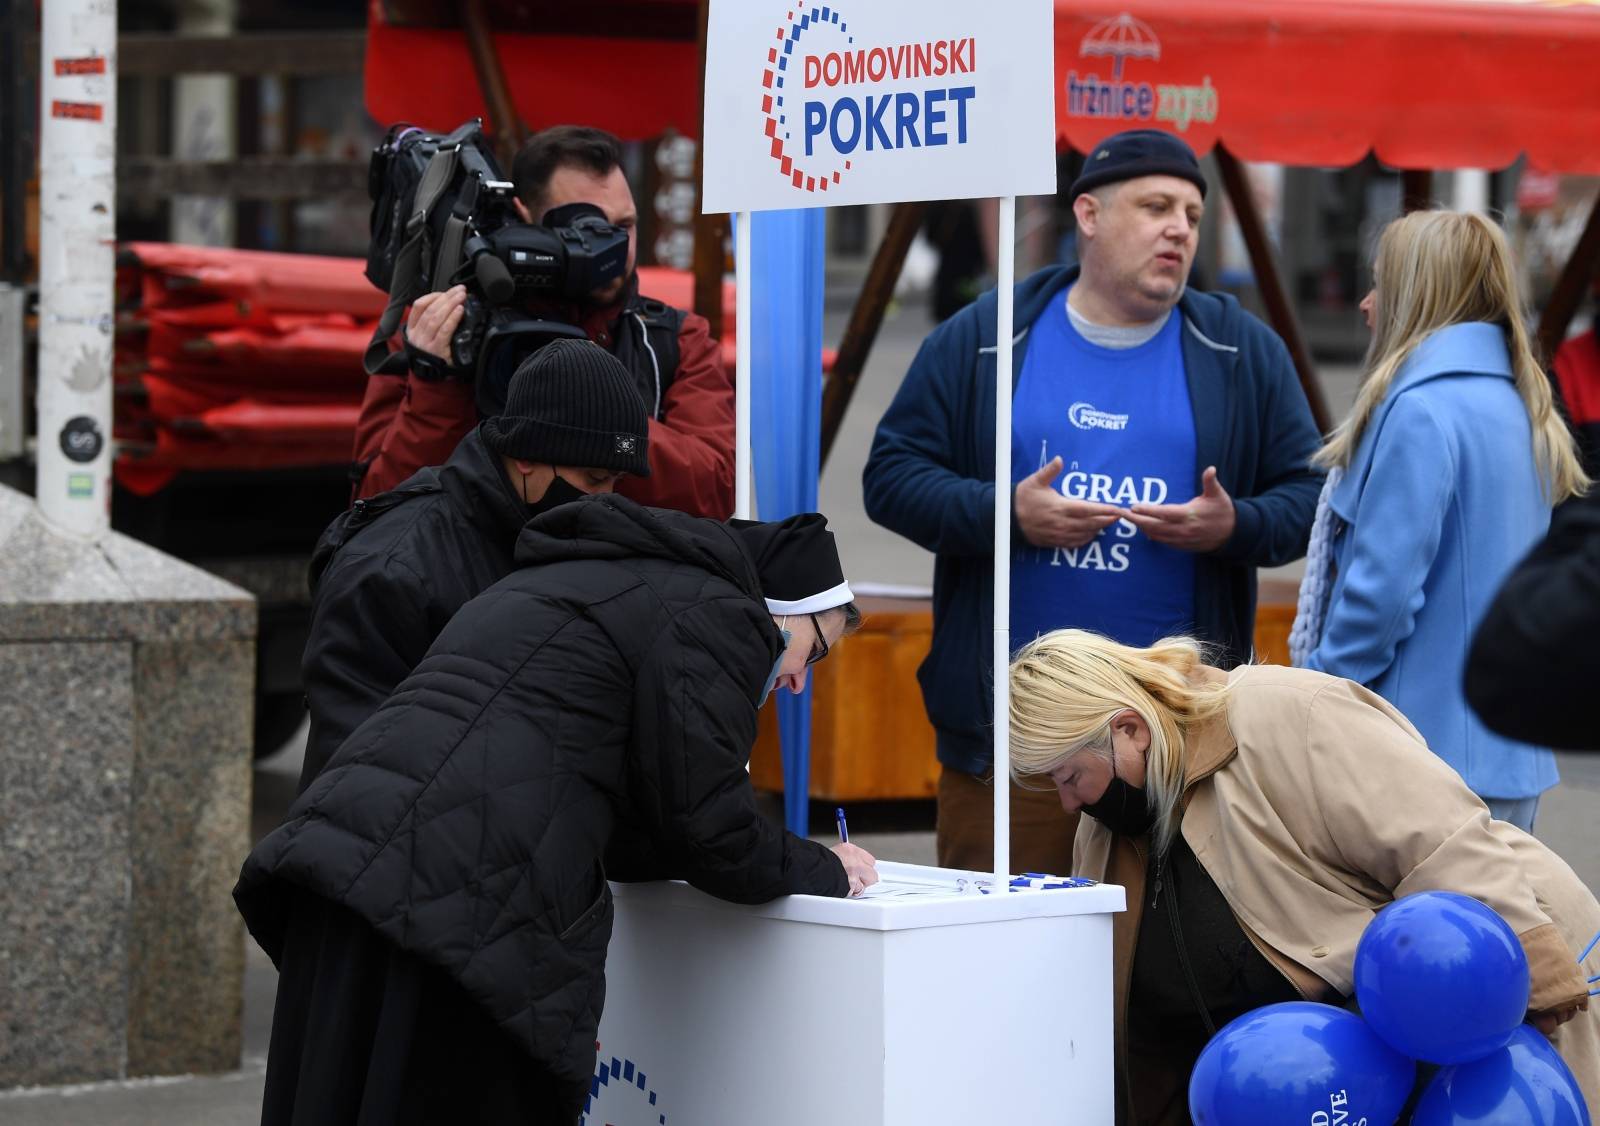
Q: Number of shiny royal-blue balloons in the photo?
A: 3